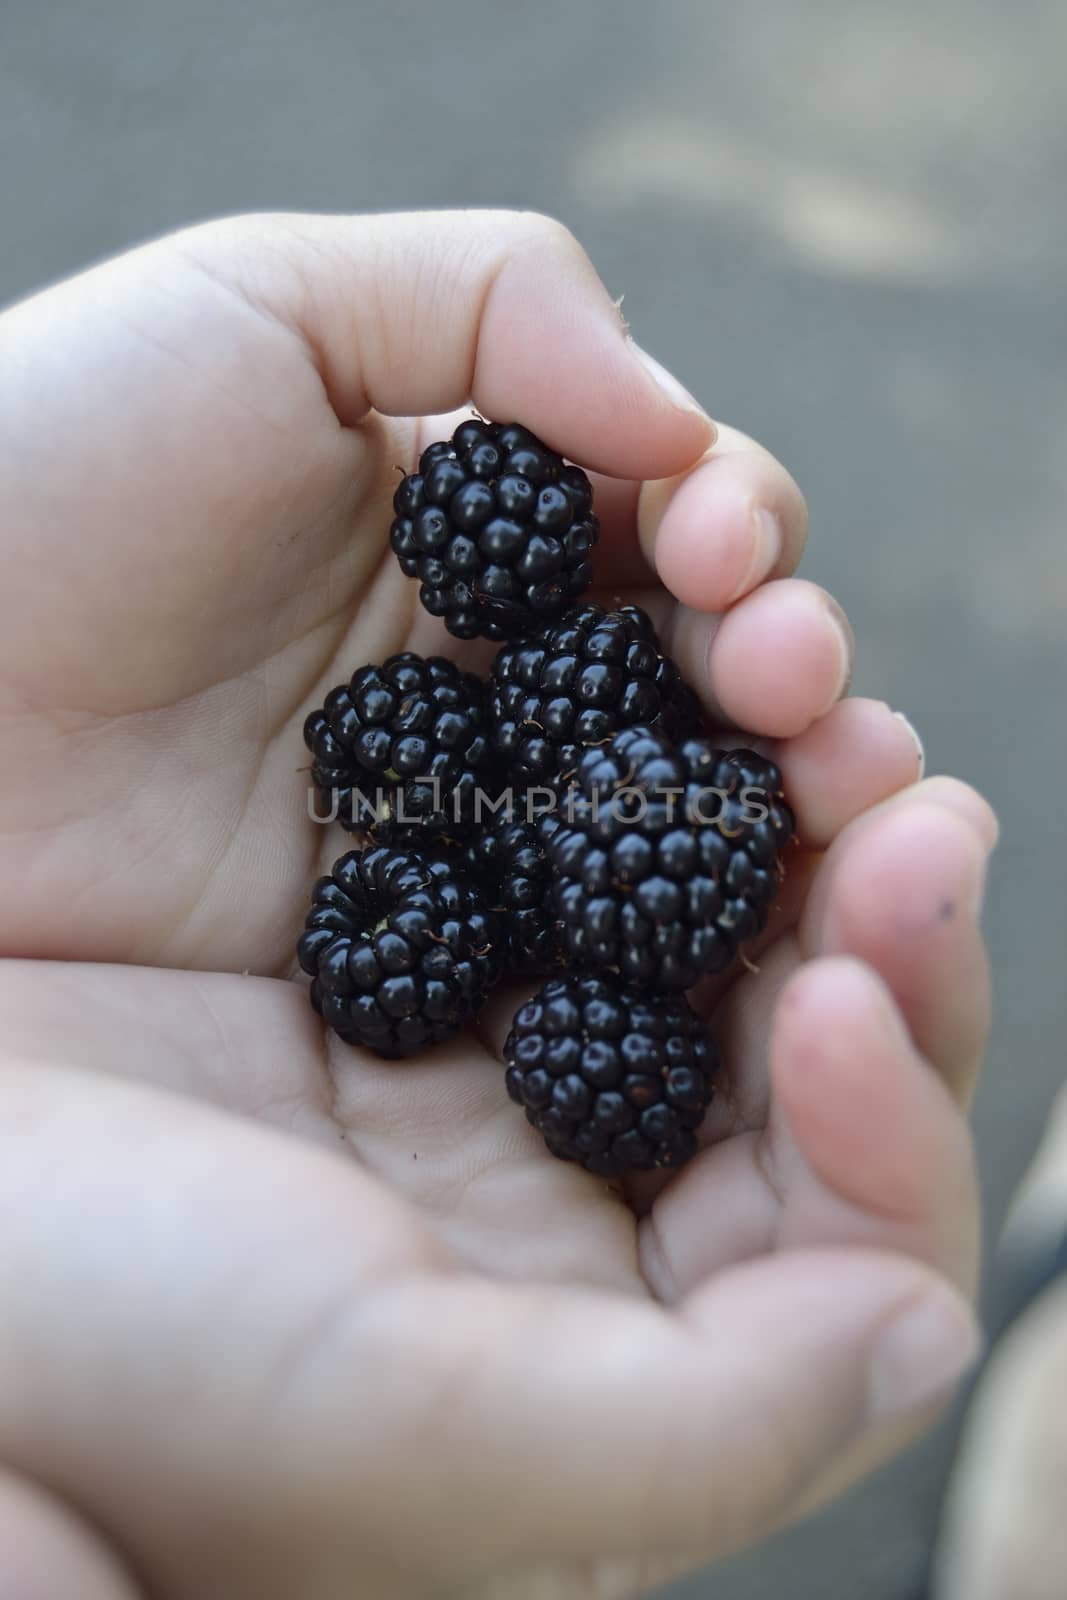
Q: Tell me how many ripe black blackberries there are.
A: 7